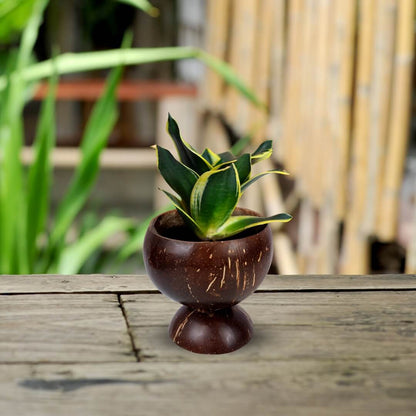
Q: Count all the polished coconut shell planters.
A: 1